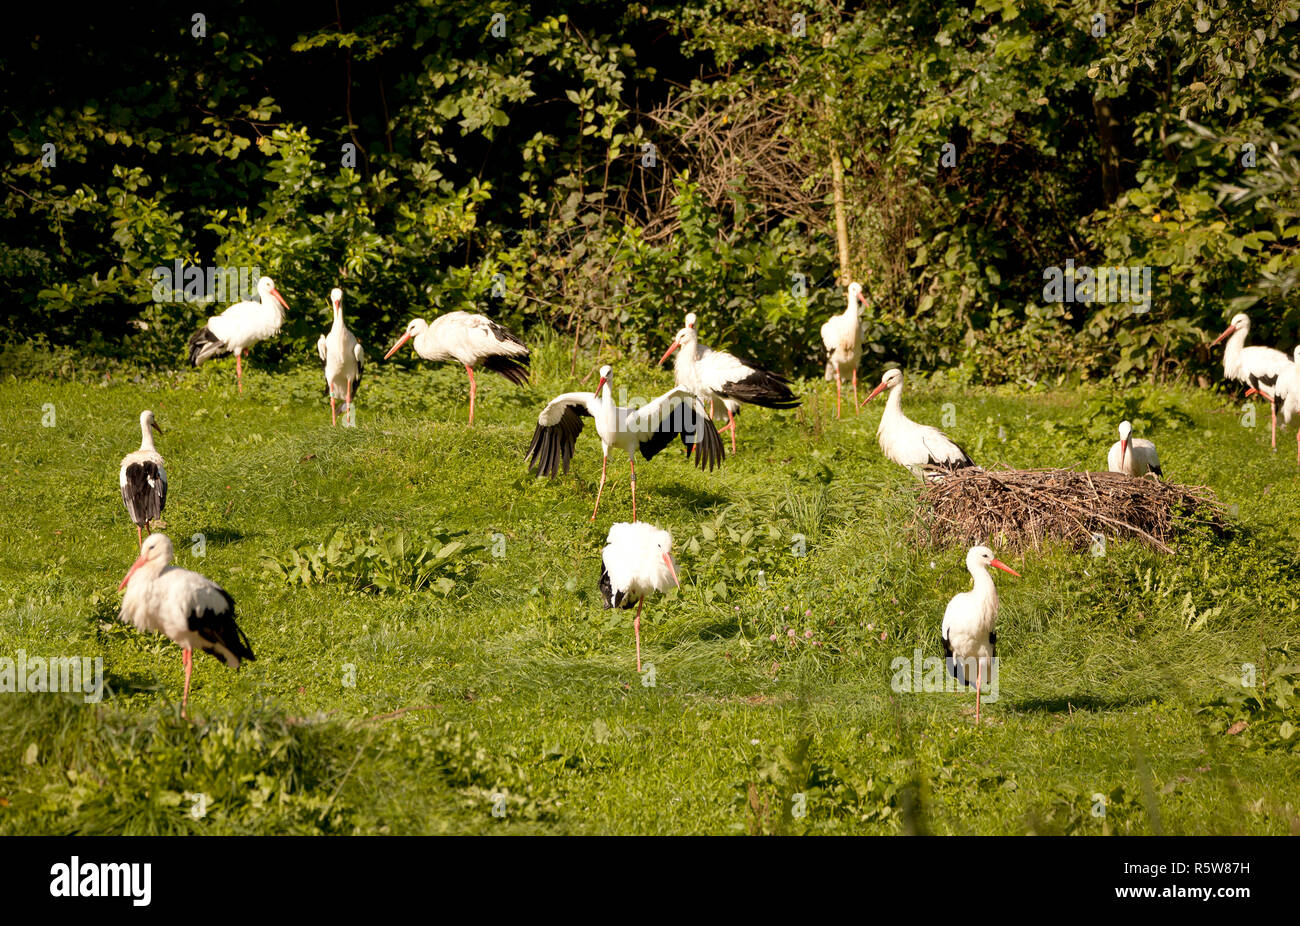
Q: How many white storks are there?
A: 15